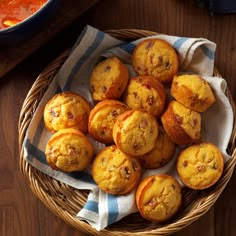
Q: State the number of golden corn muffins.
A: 13